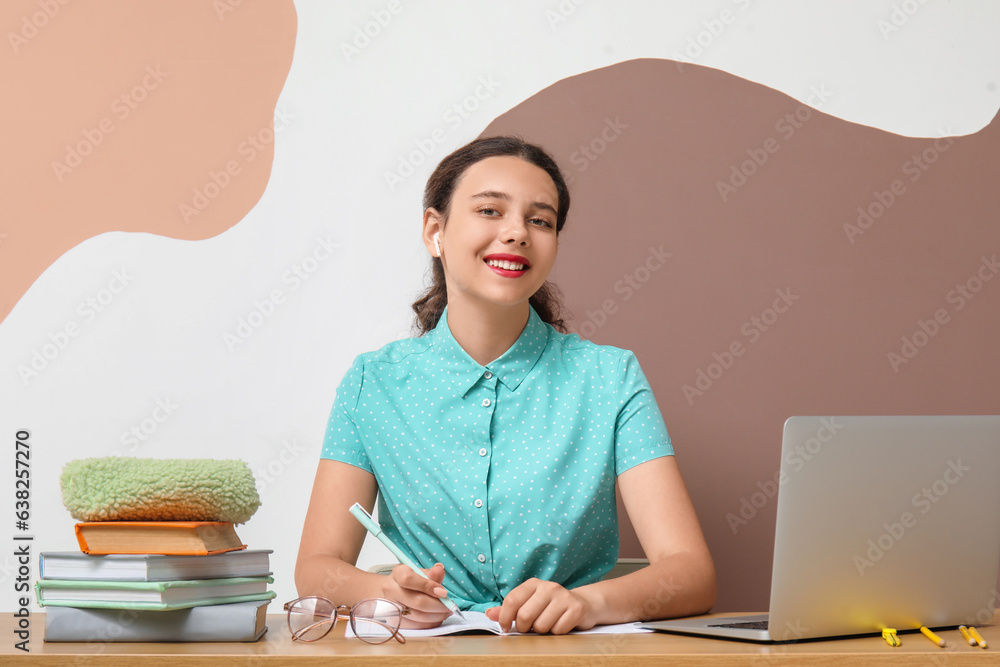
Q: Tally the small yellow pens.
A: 3